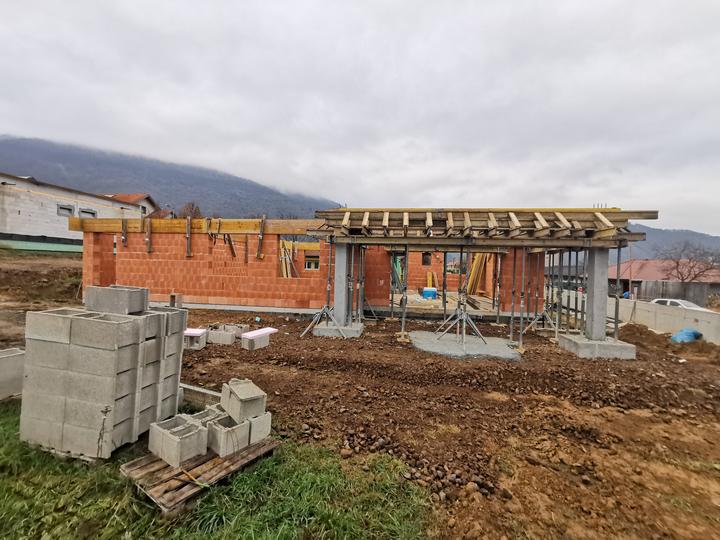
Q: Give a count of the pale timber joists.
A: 12